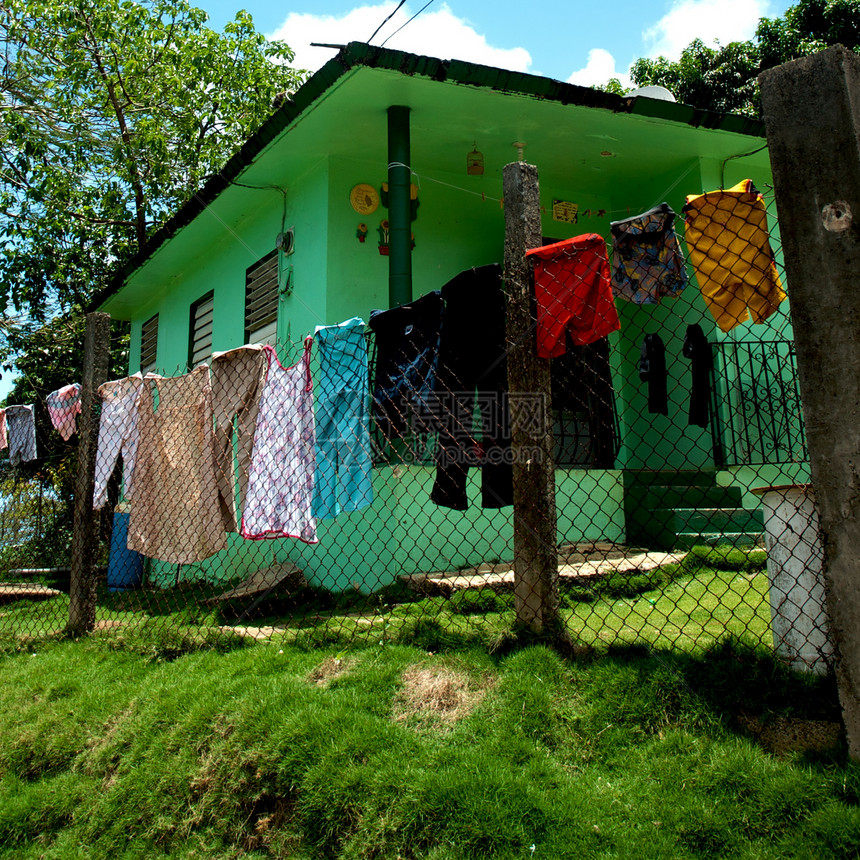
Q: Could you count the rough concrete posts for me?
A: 3